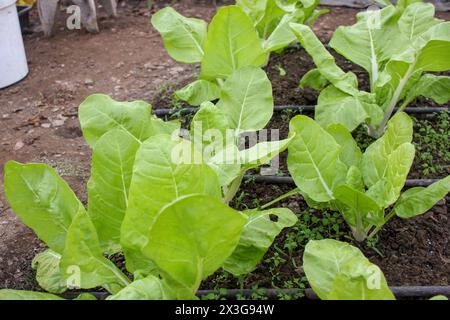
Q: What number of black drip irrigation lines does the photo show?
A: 3